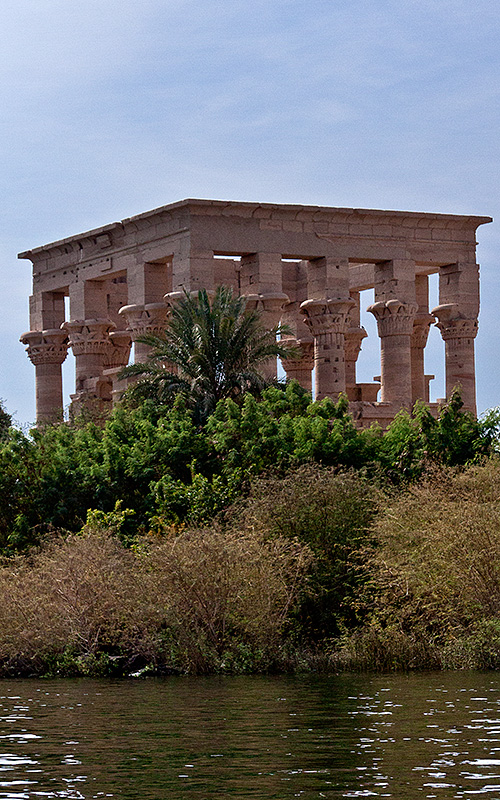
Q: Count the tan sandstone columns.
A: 12